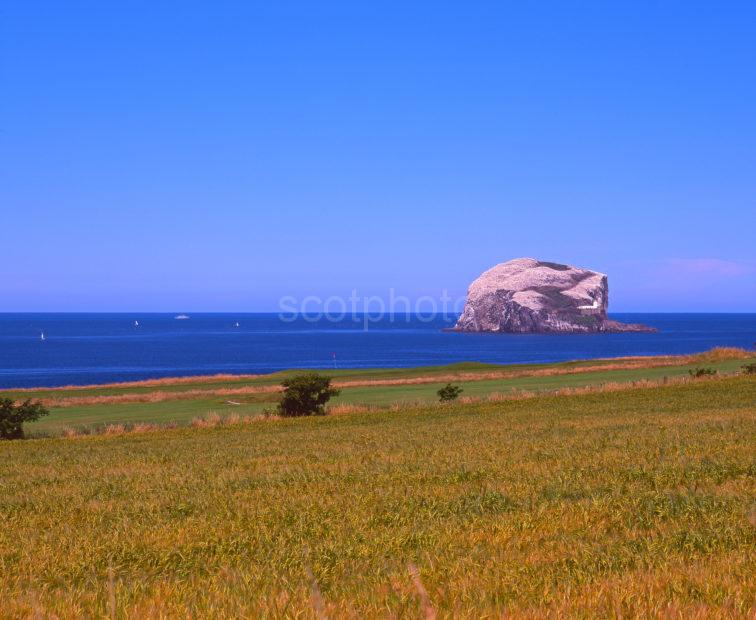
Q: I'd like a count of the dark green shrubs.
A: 5